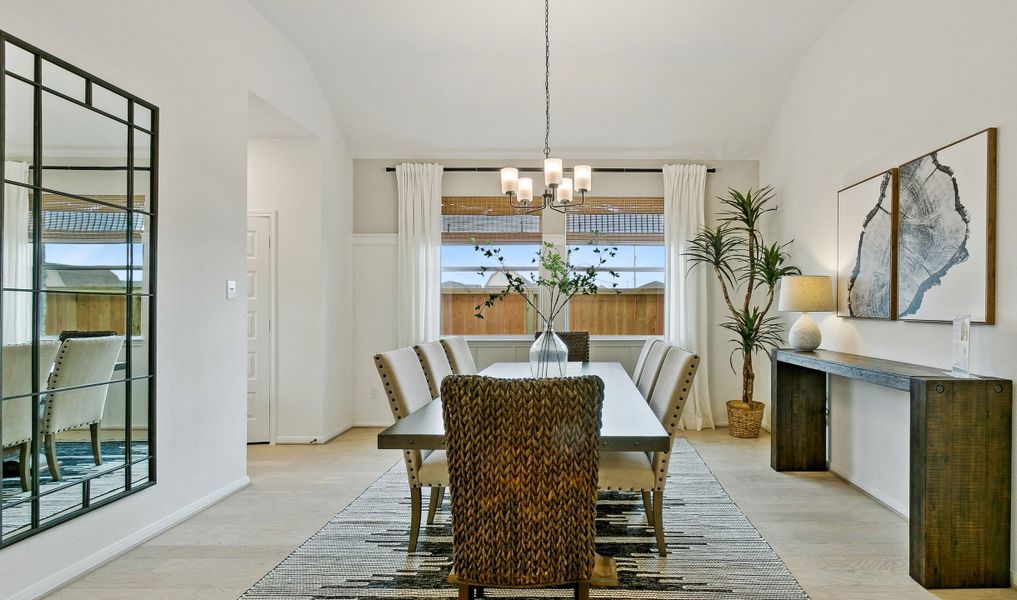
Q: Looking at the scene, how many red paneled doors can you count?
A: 0